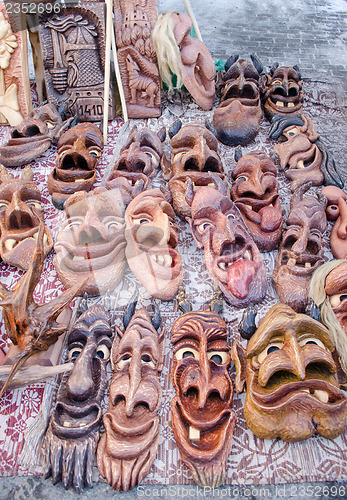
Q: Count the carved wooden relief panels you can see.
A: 3